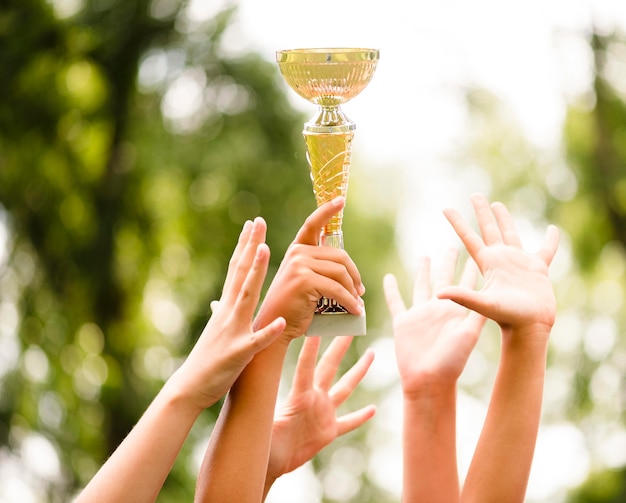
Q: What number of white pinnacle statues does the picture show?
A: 0